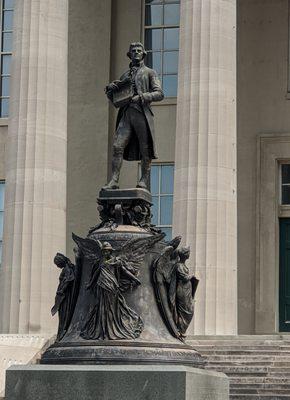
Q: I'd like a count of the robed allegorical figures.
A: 3